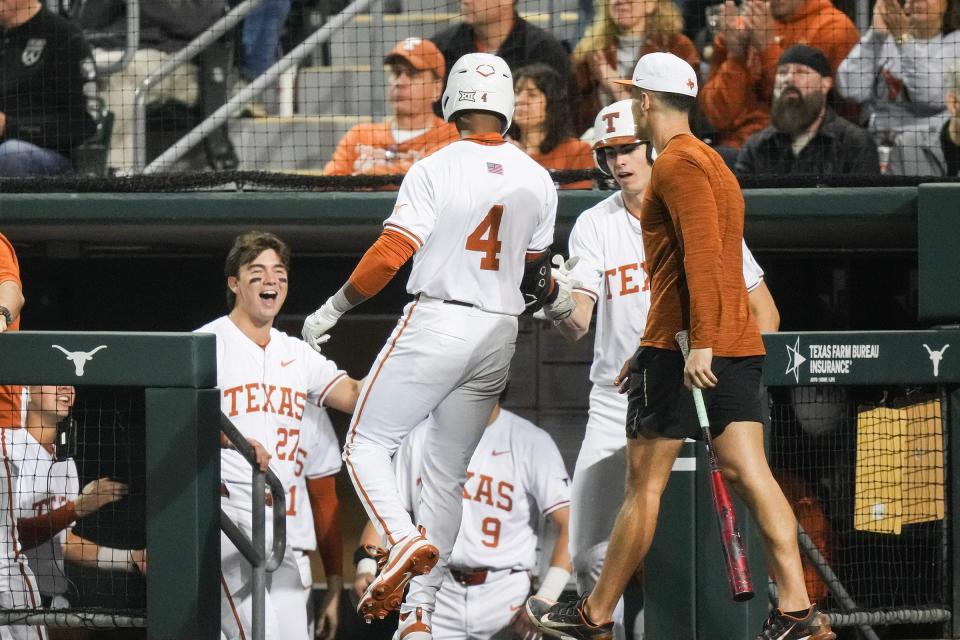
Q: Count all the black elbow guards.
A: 1